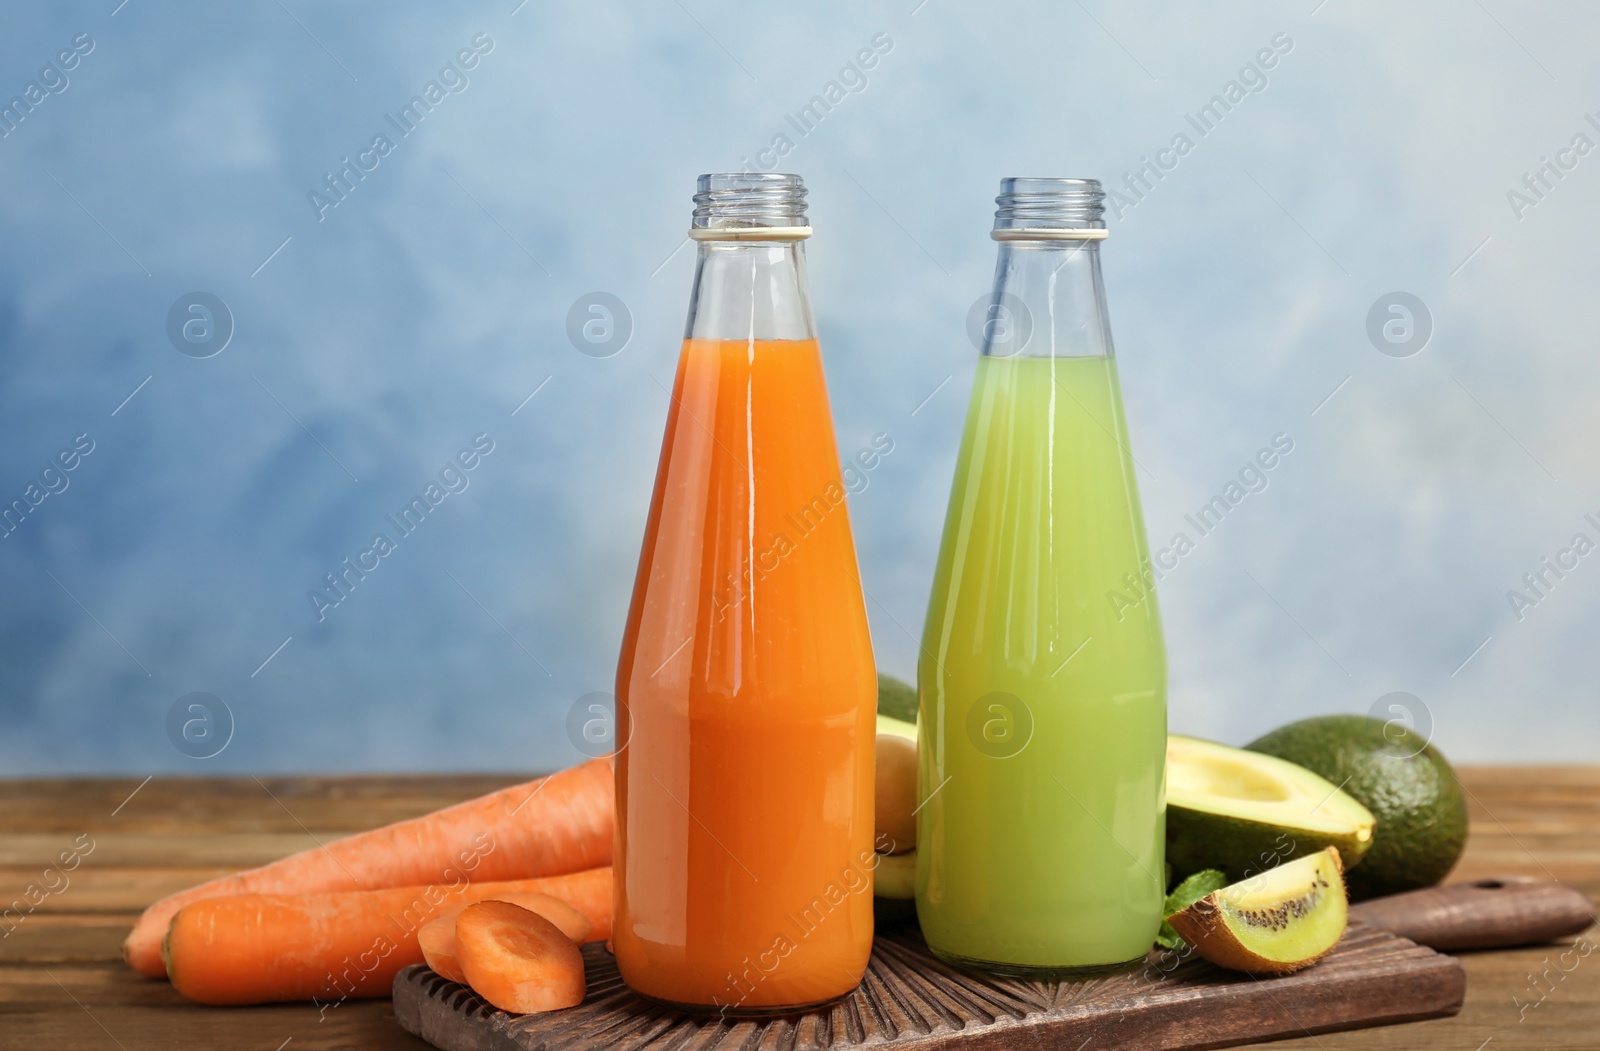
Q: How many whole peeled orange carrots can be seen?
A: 2